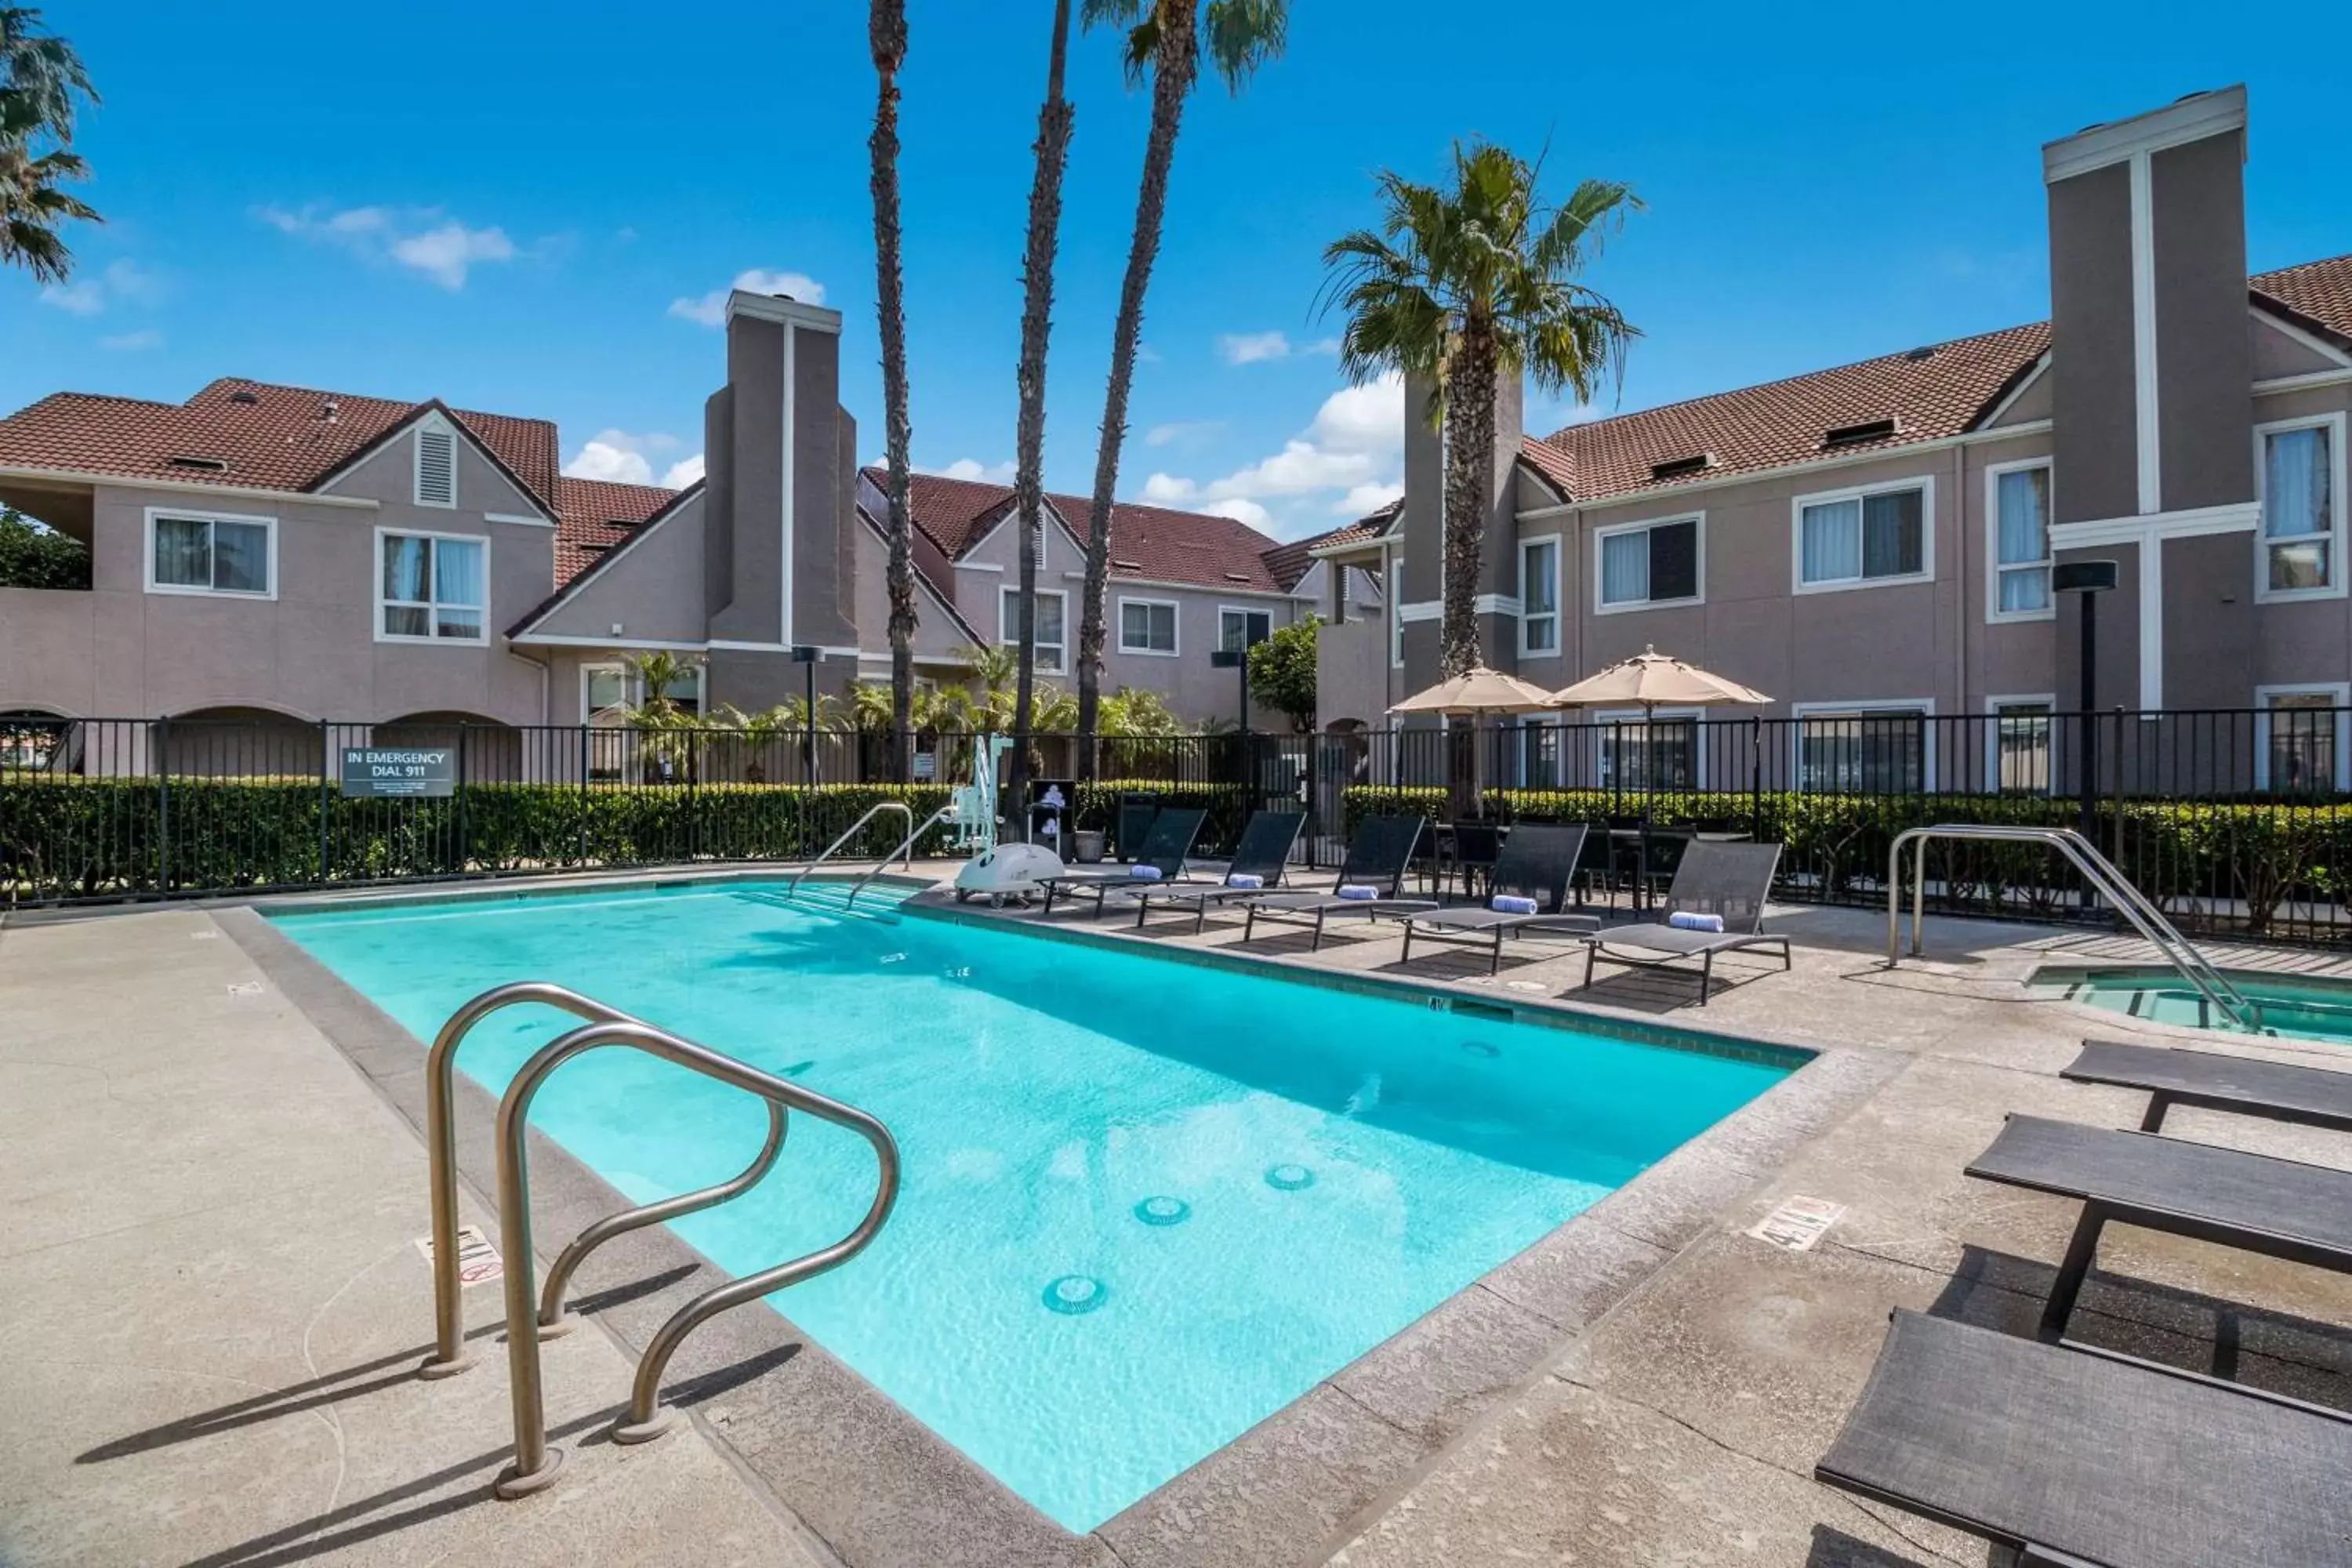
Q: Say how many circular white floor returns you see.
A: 3